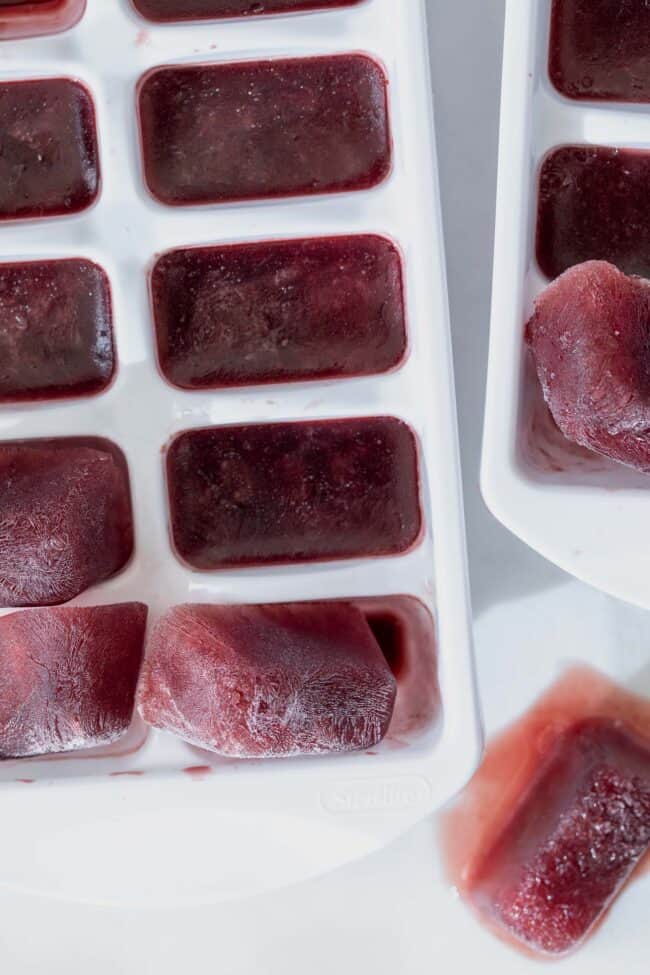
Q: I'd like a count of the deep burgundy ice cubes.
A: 14